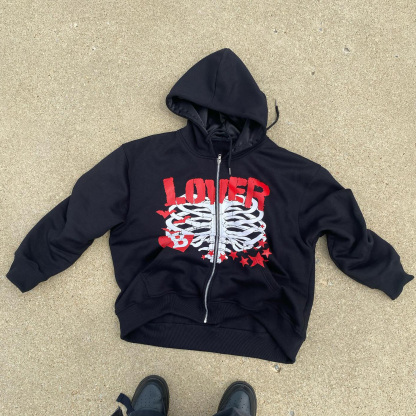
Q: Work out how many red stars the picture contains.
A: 12